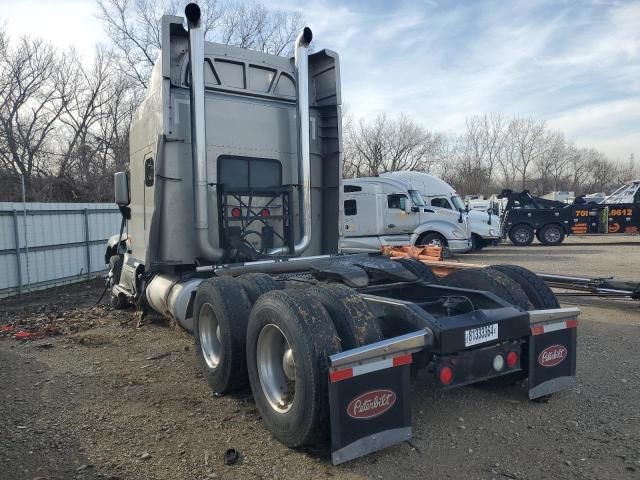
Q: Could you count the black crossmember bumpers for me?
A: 1